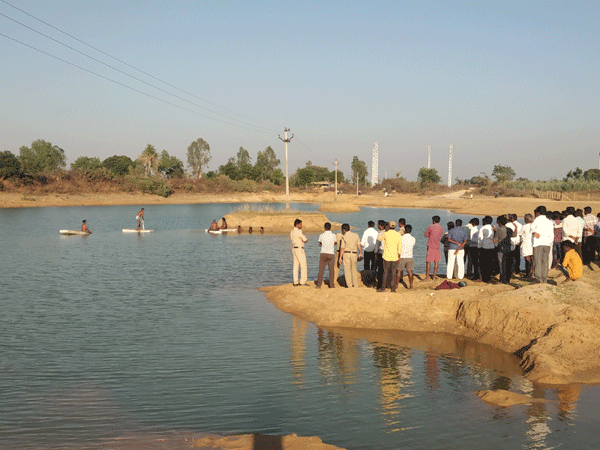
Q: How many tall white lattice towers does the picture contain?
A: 3